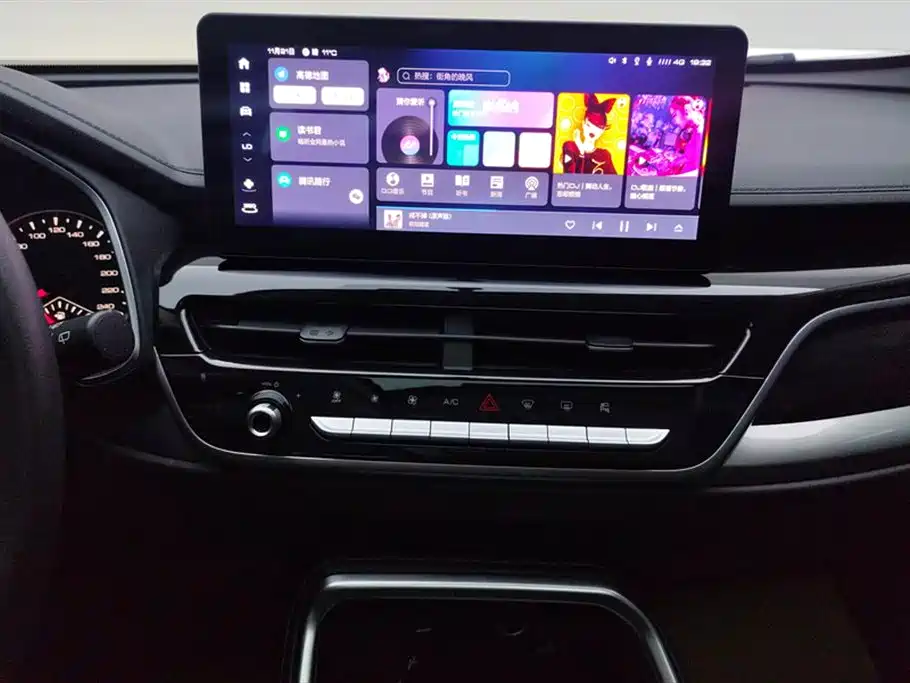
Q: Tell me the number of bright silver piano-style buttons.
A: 9